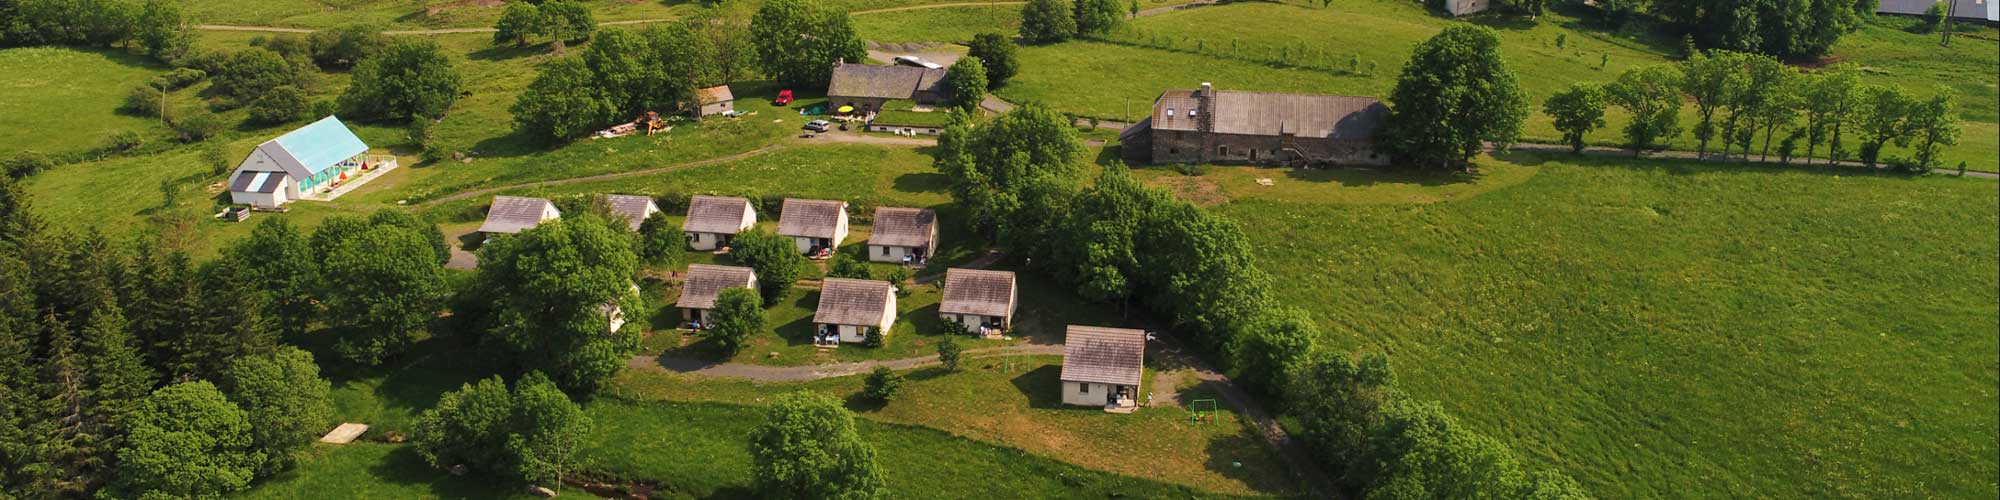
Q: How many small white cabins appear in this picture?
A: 10